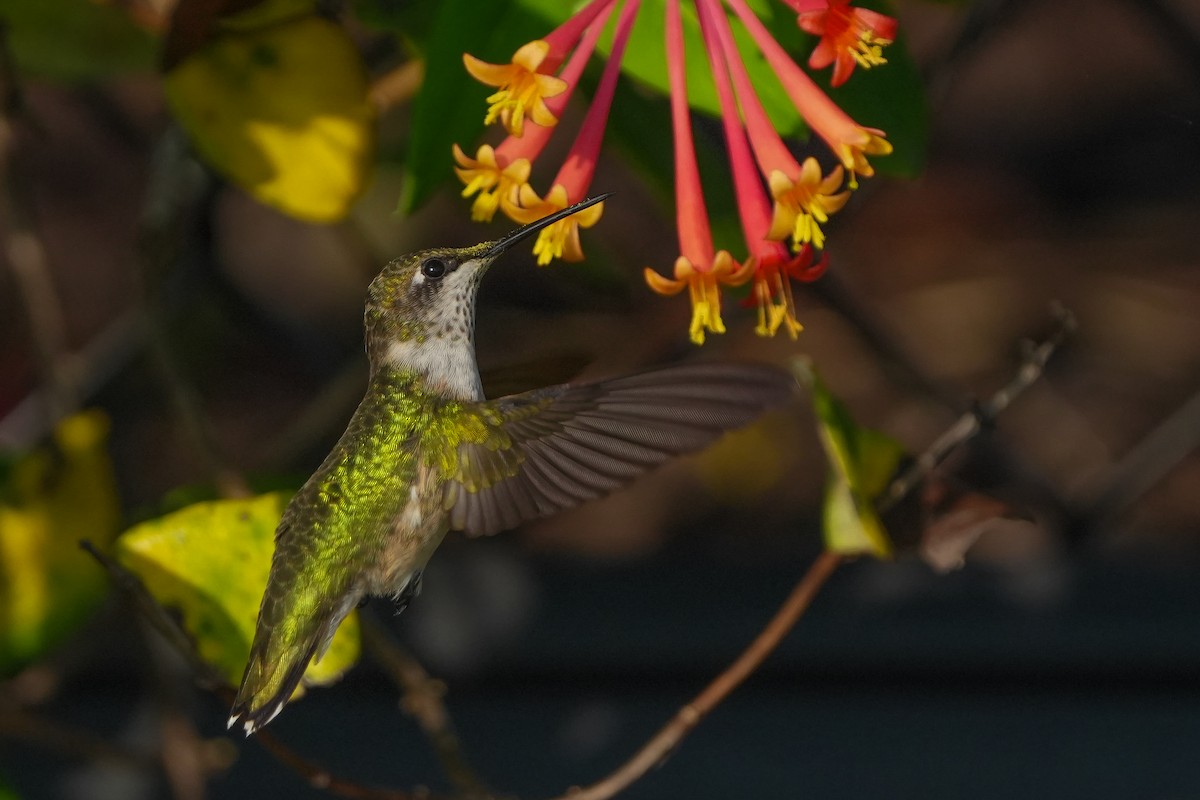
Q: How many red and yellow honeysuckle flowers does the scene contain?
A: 8